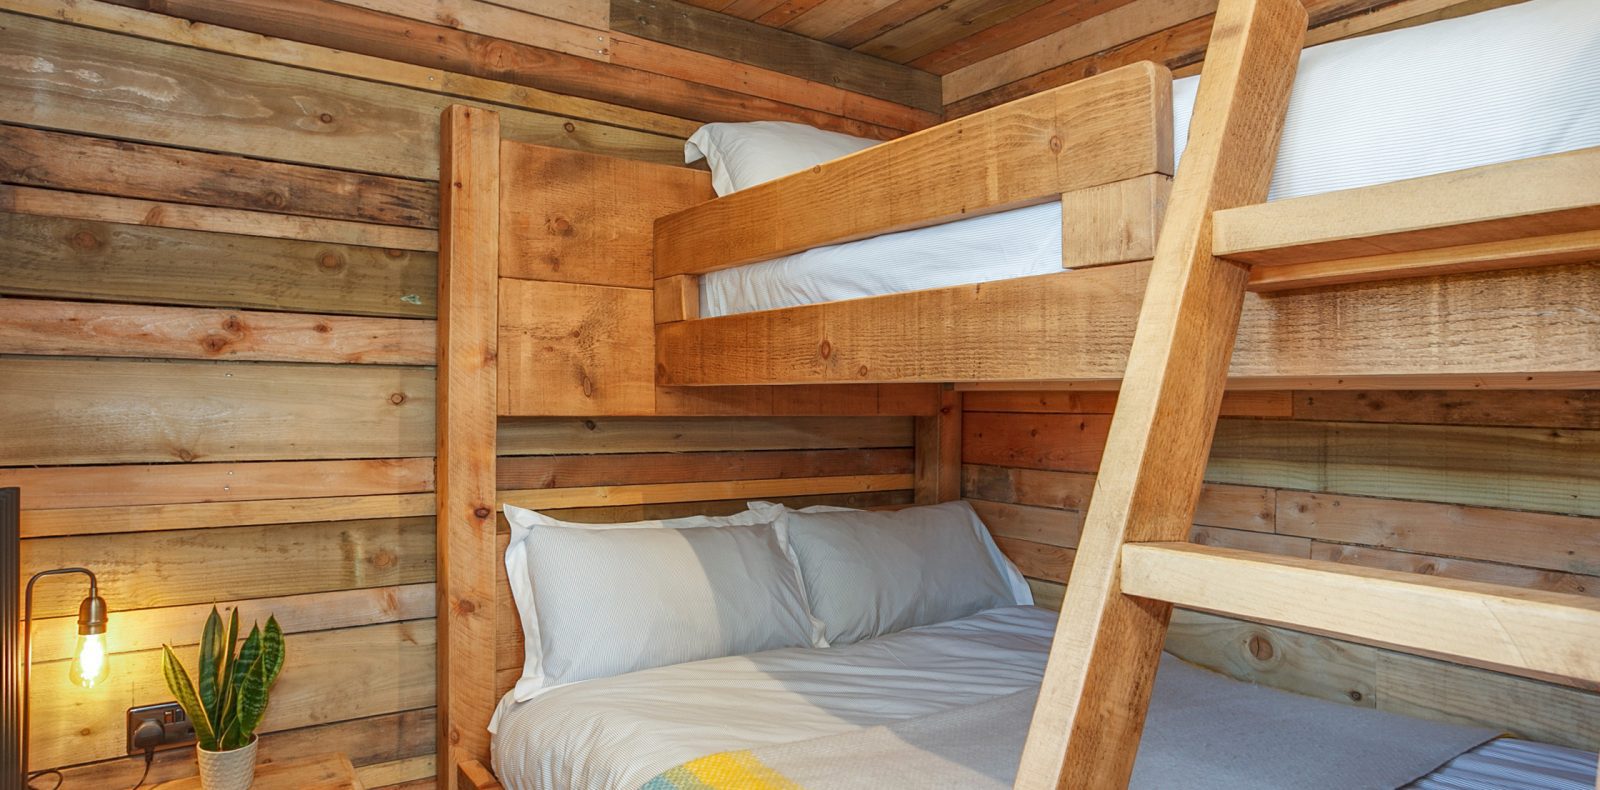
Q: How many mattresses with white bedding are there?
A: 2